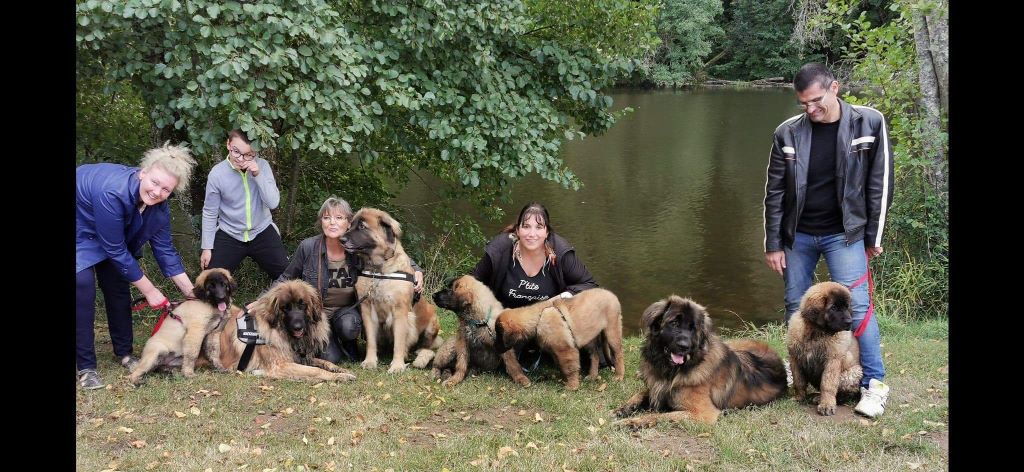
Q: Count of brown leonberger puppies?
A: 4